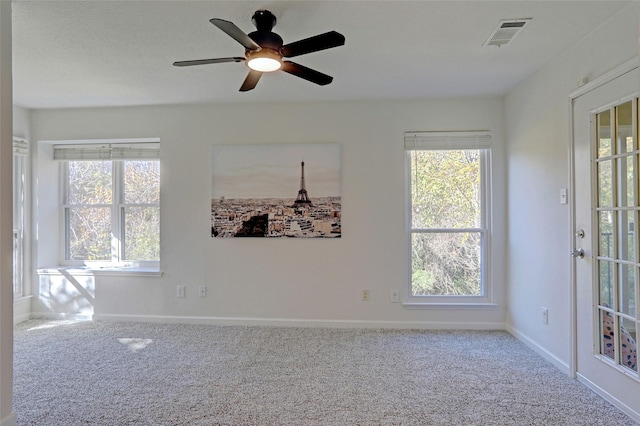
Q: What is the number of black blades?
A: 5